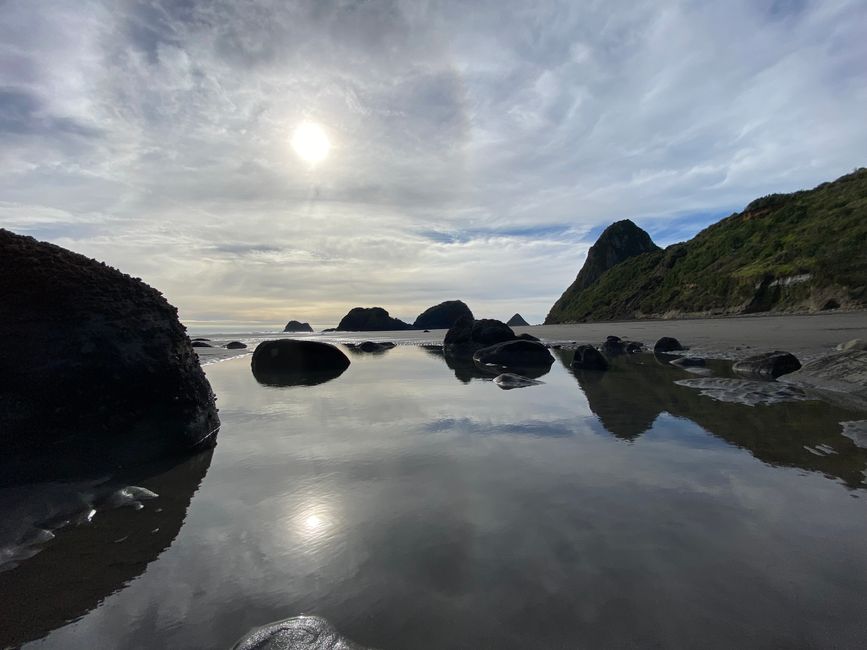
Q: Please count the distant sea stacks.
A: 4